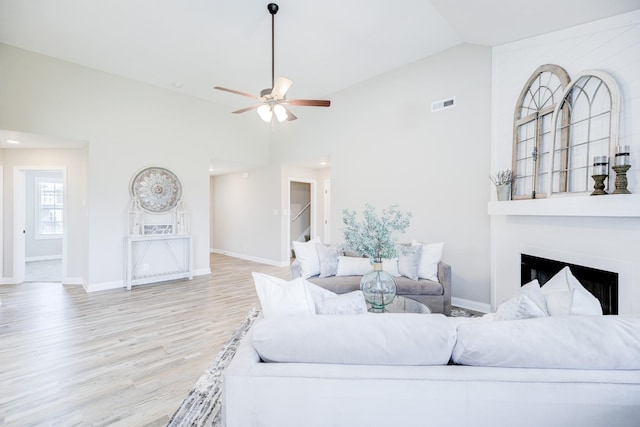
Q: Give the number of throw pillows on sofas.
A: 10